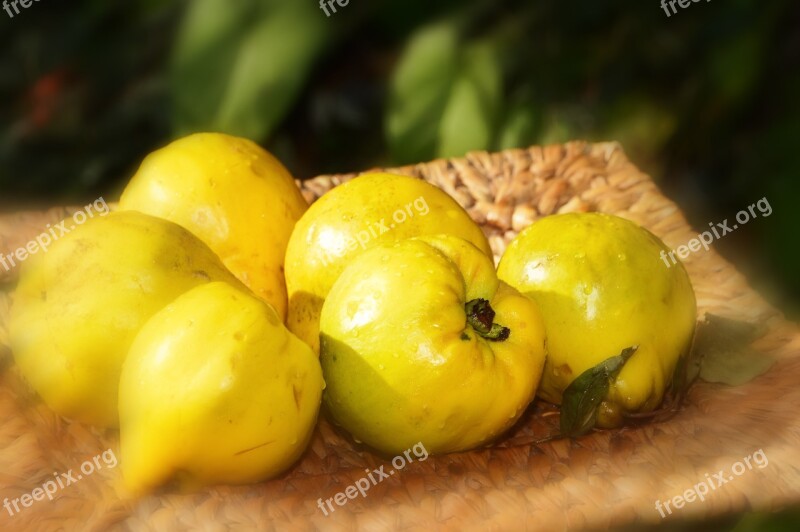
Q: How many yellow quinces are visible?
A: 6